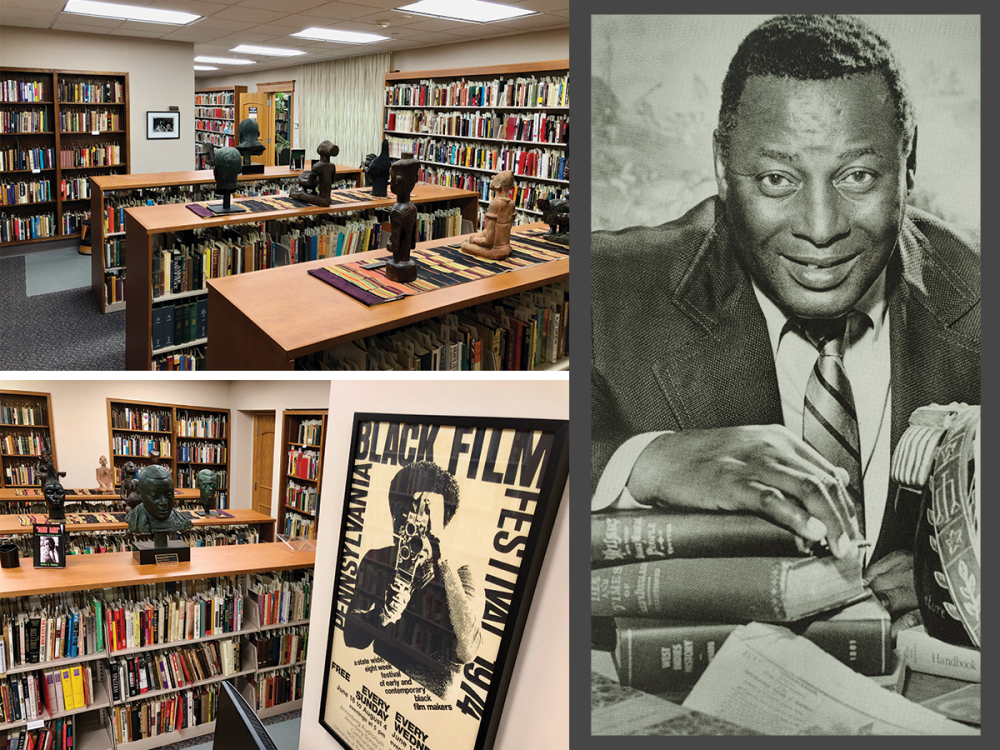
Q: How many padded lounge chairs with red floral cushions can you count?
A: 0